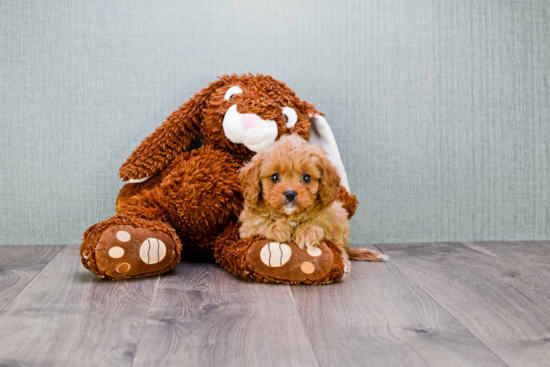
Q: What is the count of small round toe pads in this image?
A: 5